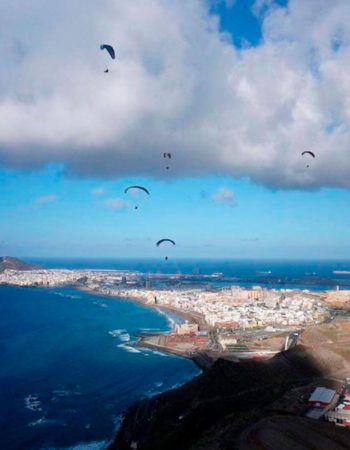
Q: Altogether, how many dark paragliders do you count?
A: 5